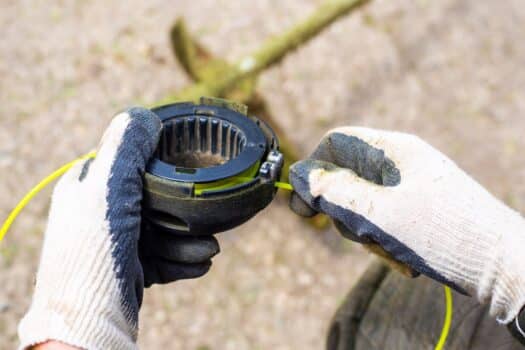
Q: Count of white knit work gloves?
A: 2